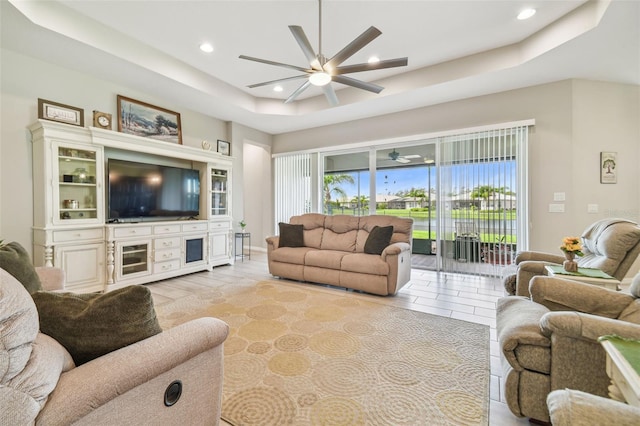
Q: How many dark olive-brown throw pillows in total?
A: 4